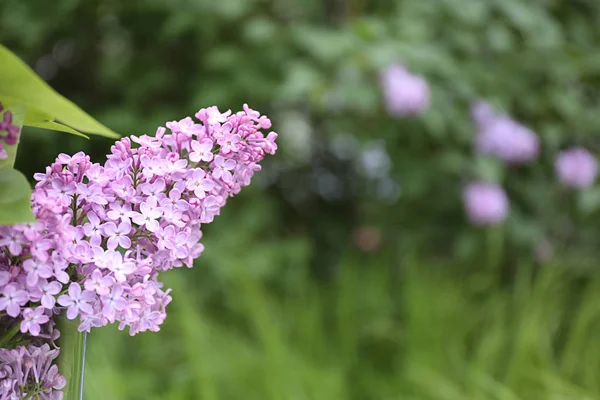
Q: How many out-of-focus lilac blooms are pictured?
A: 4